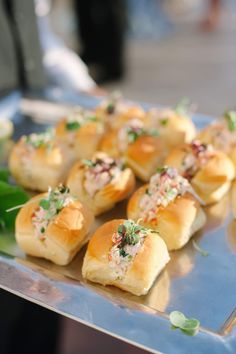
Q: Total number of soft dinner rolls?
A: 11